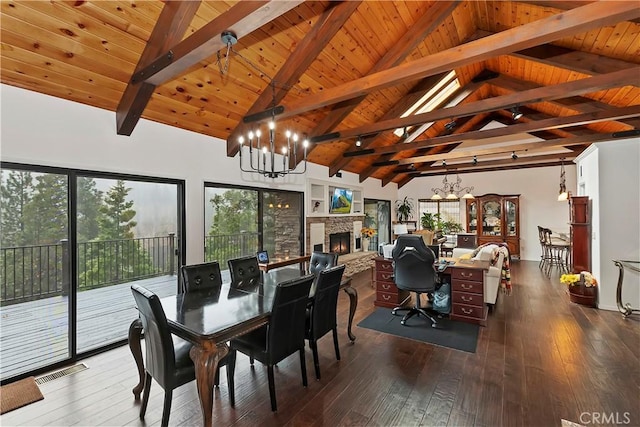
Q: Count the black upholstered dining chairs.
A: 6